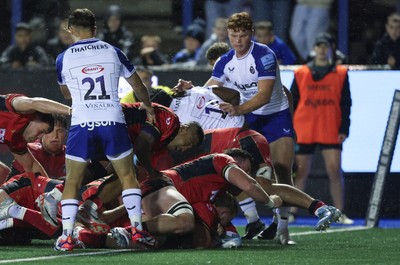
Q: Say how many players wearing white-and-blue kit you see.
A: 3